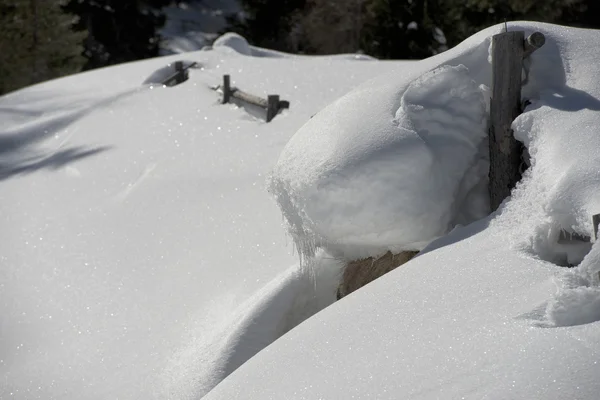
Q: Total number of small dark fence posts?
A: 3